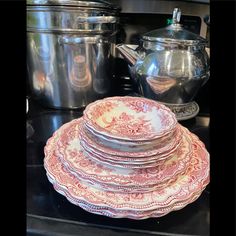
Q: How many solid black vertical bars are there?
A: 2